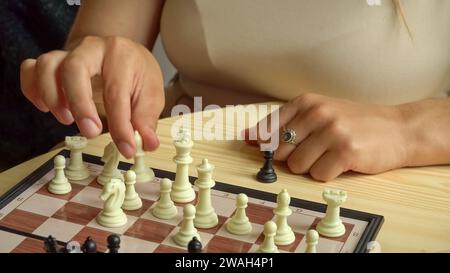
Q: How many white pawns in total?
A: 7